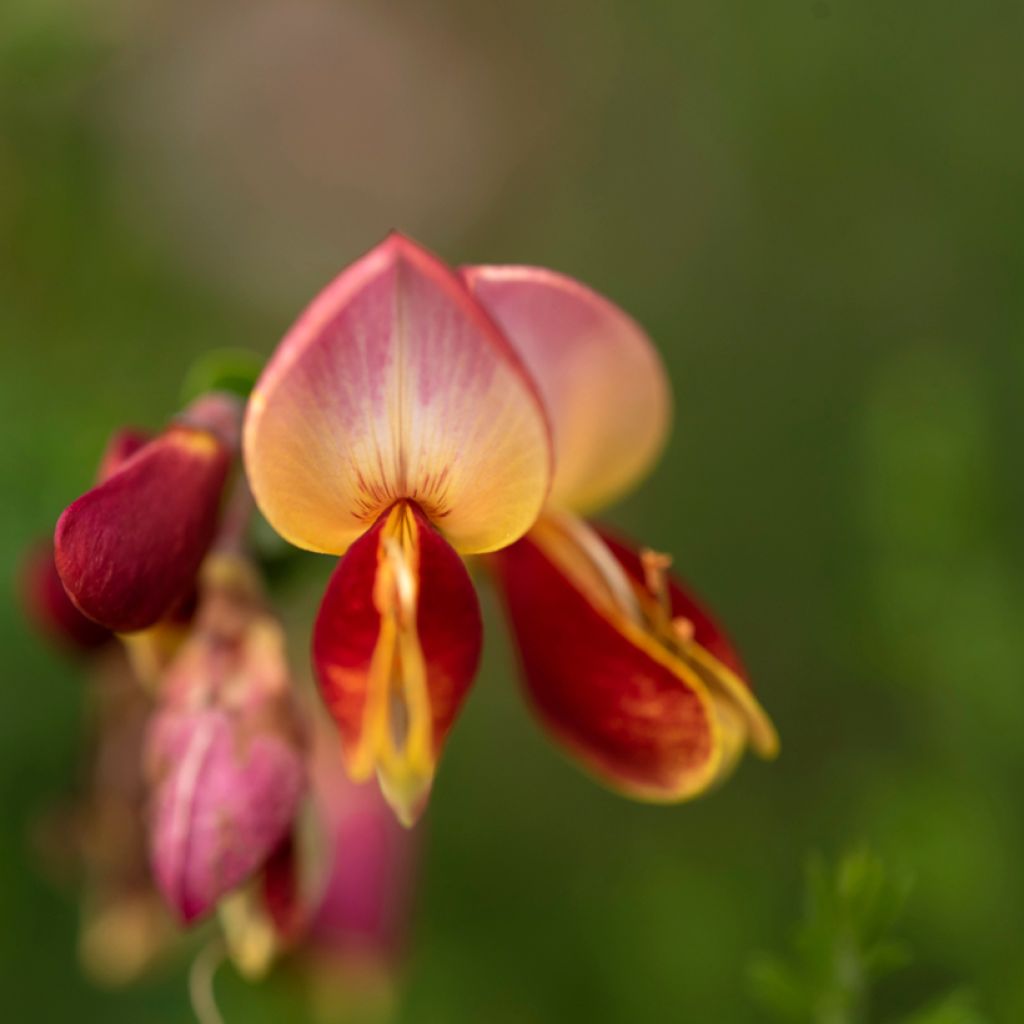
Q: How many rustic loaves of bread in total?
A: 0